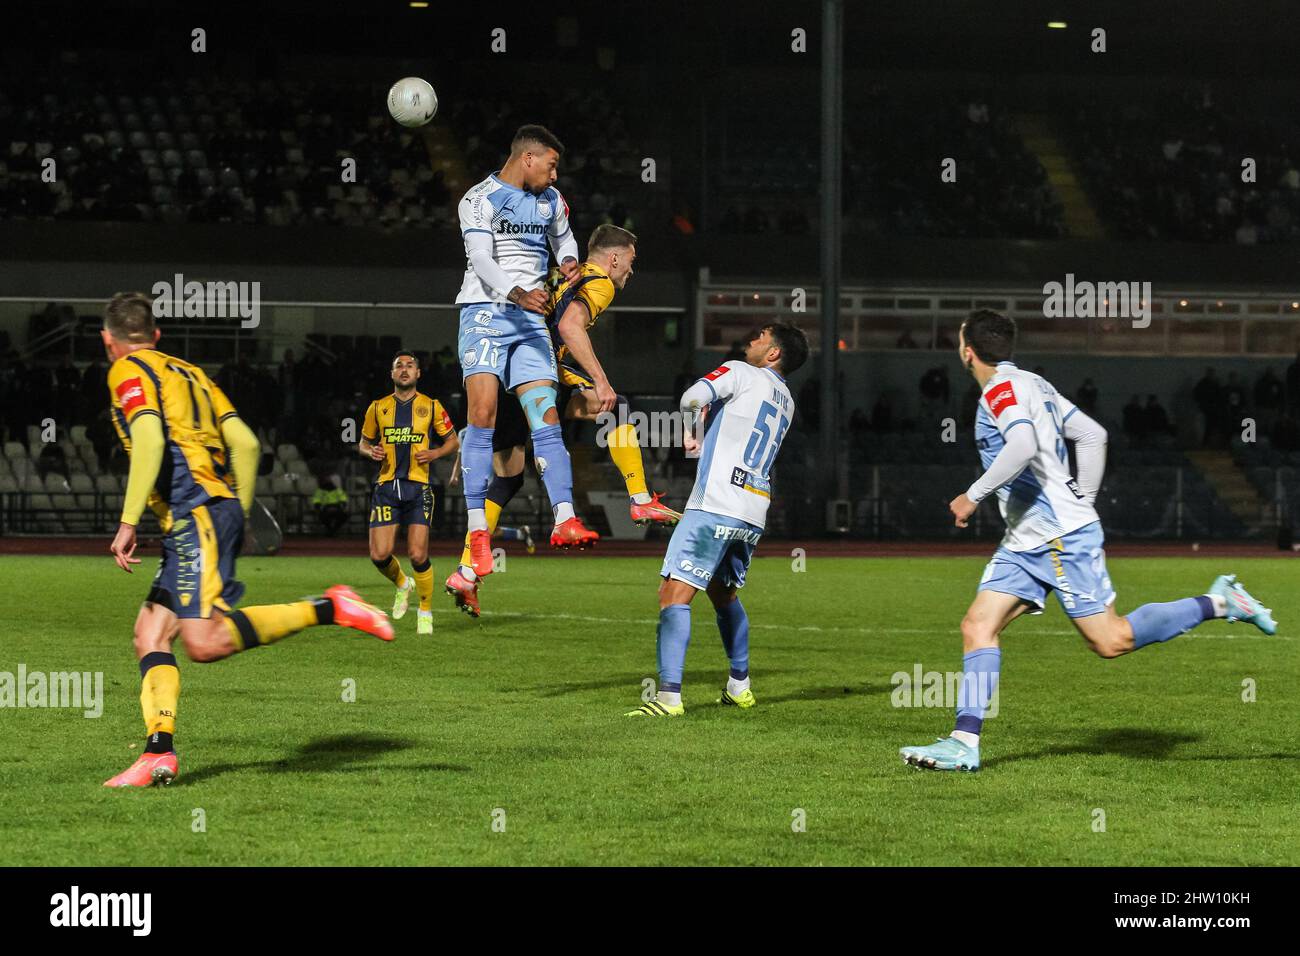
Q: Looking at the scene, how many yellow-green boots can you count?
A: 4